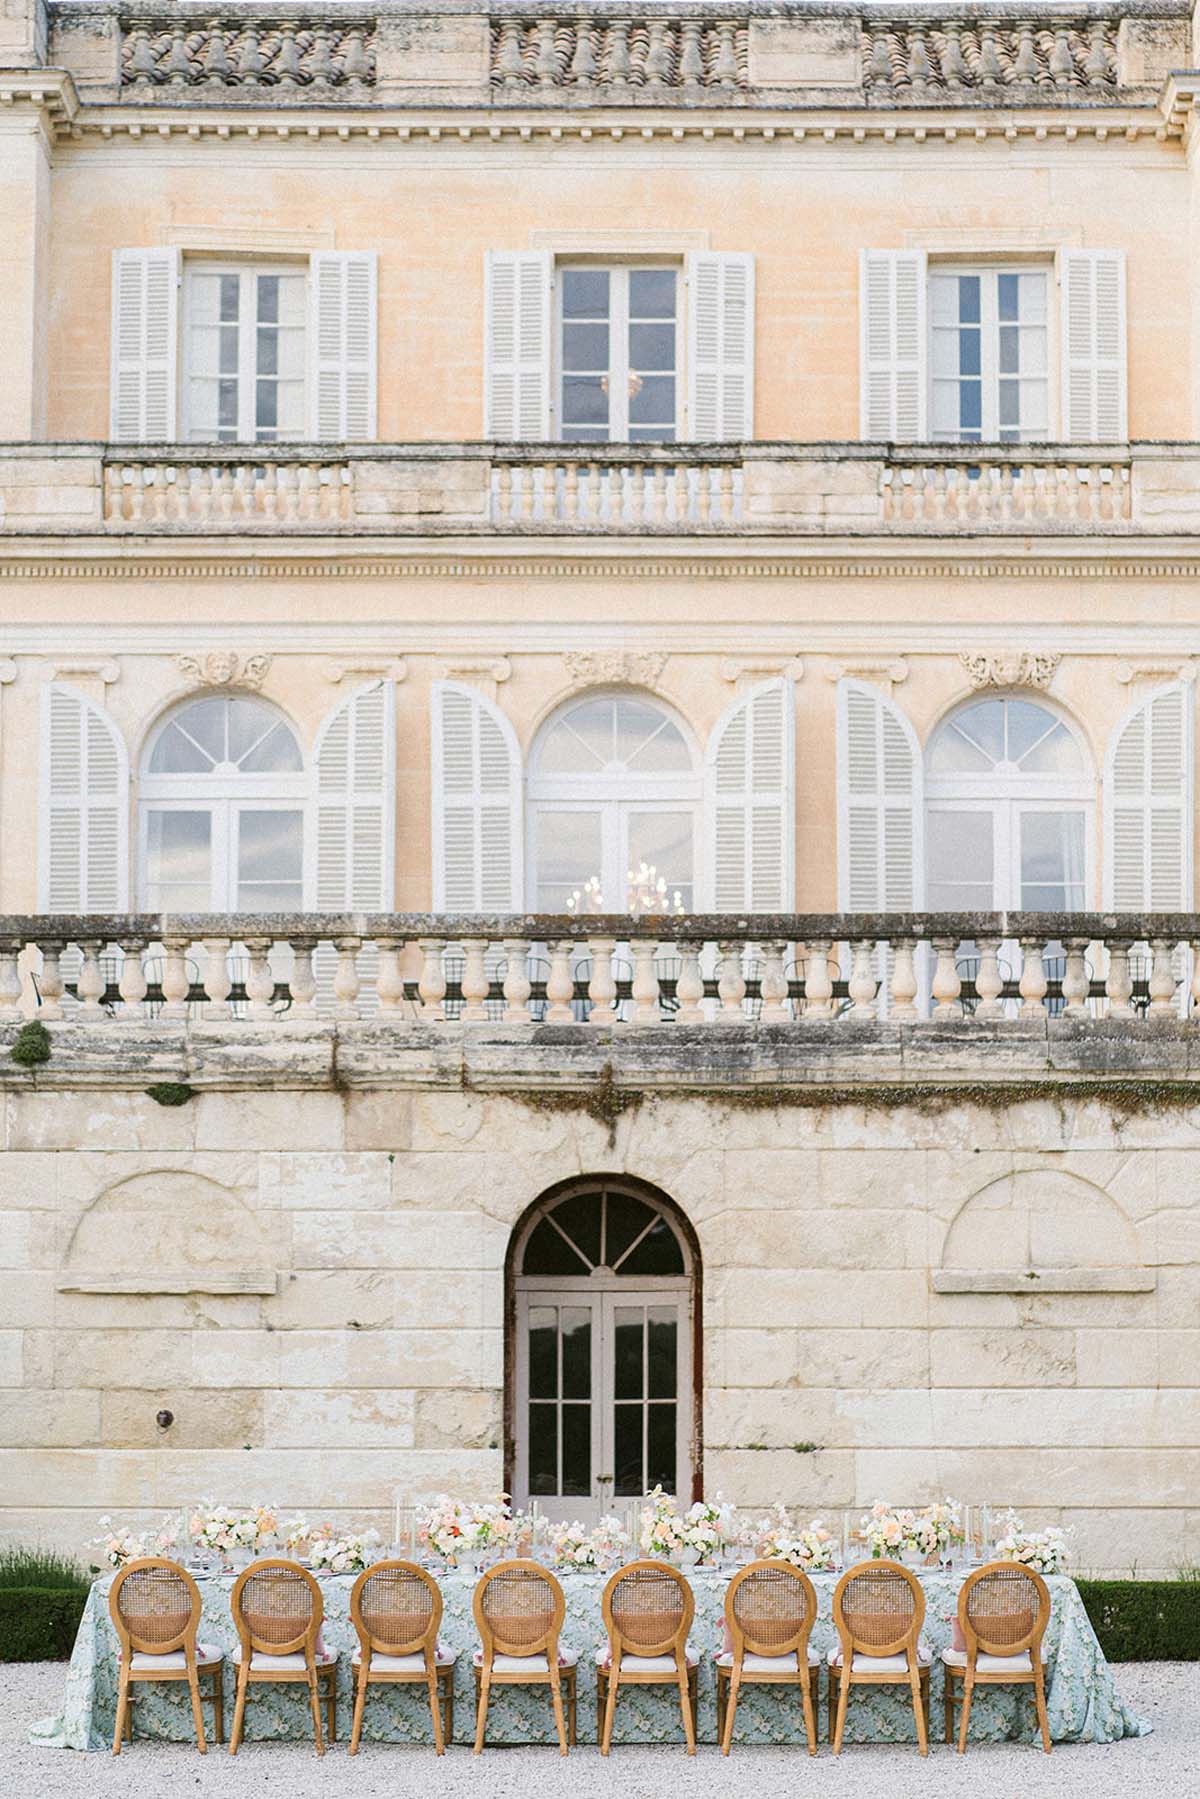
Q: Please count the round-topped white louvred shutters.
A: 6